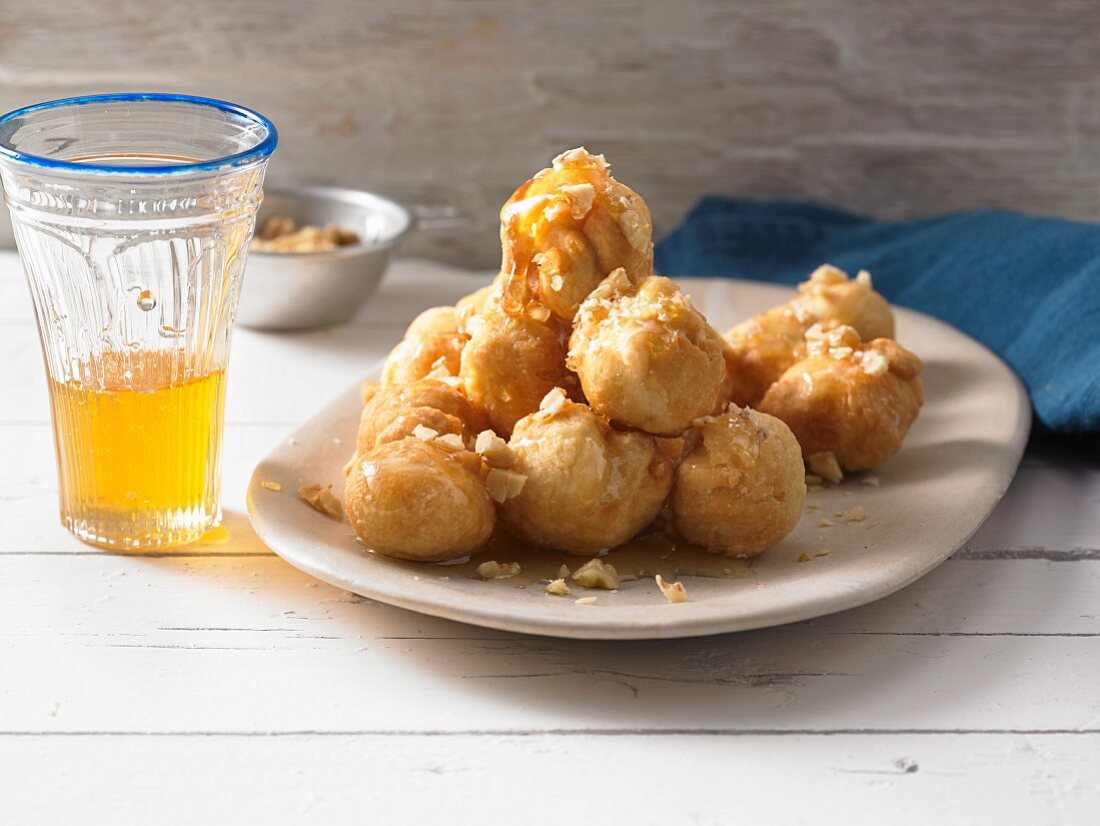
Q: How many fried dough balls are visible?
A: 12